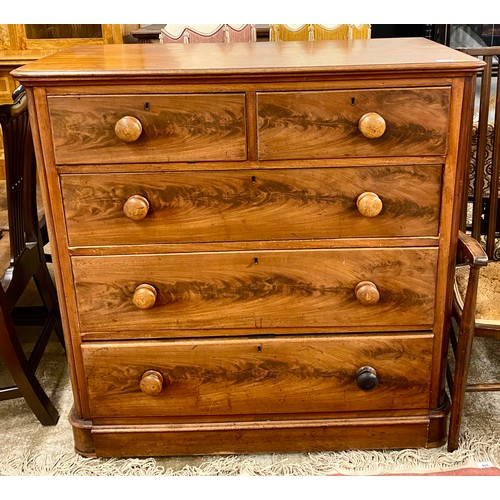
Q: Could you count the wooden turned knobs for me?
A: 8